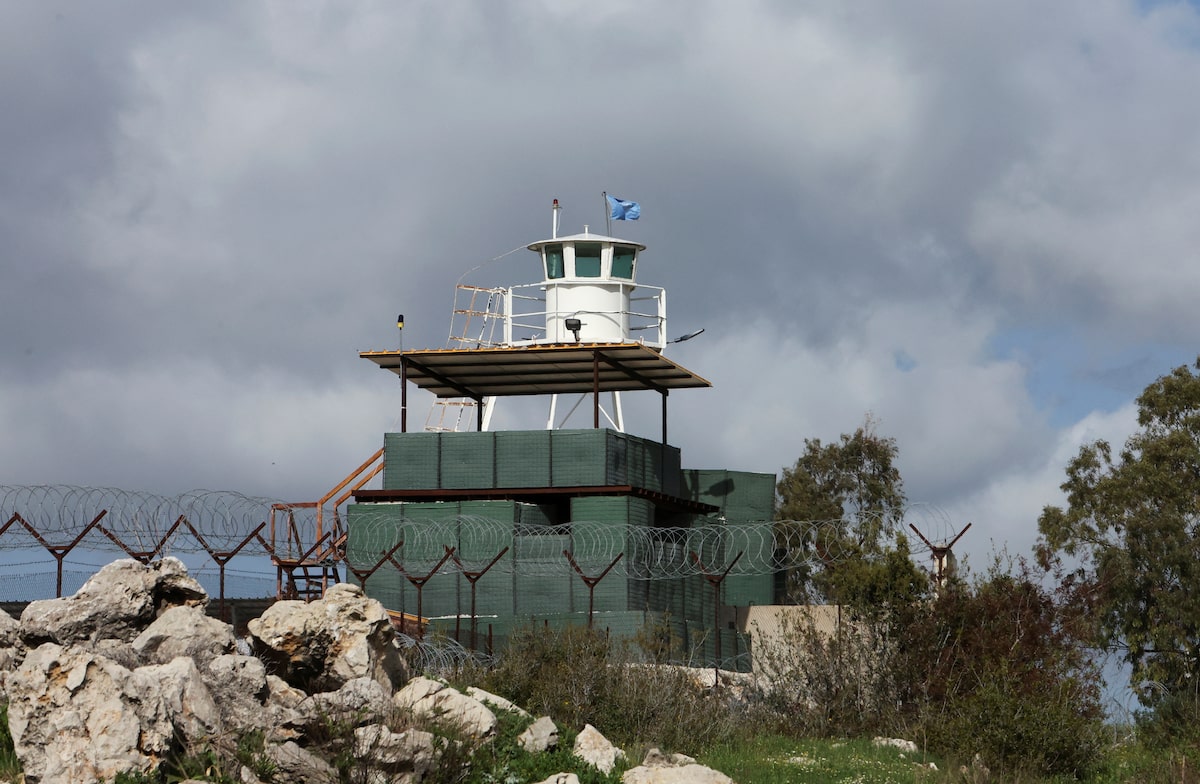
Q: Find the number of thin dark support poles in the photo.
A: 4